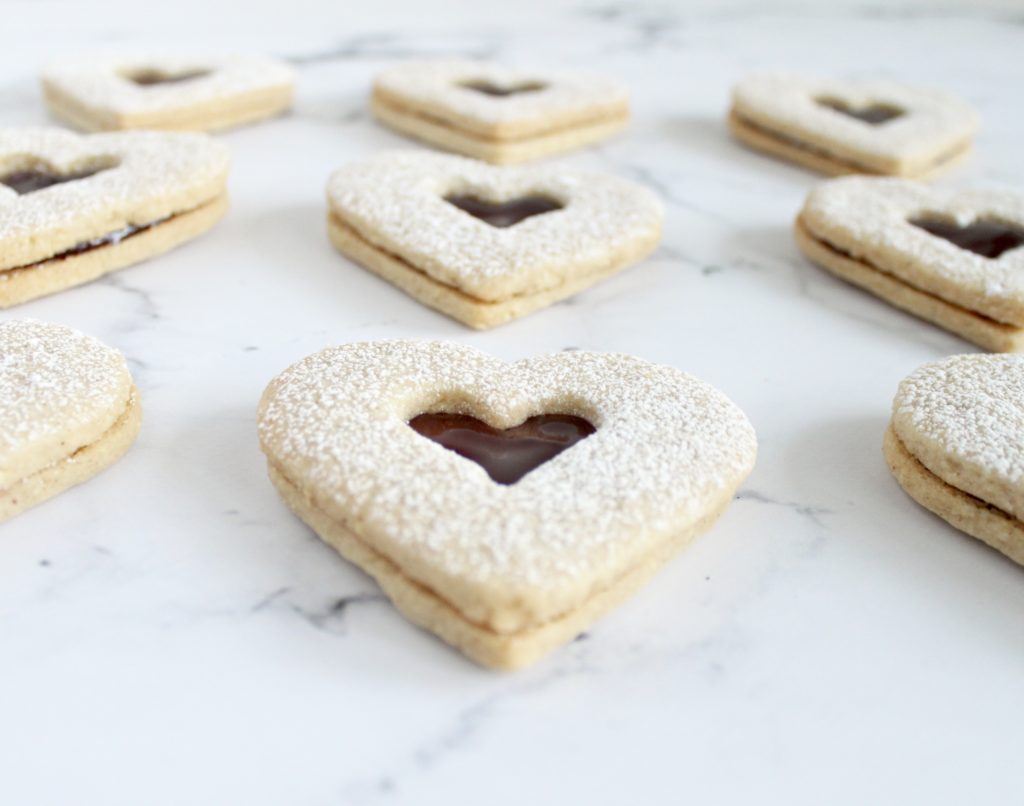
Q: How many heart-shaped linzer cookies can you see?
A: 9